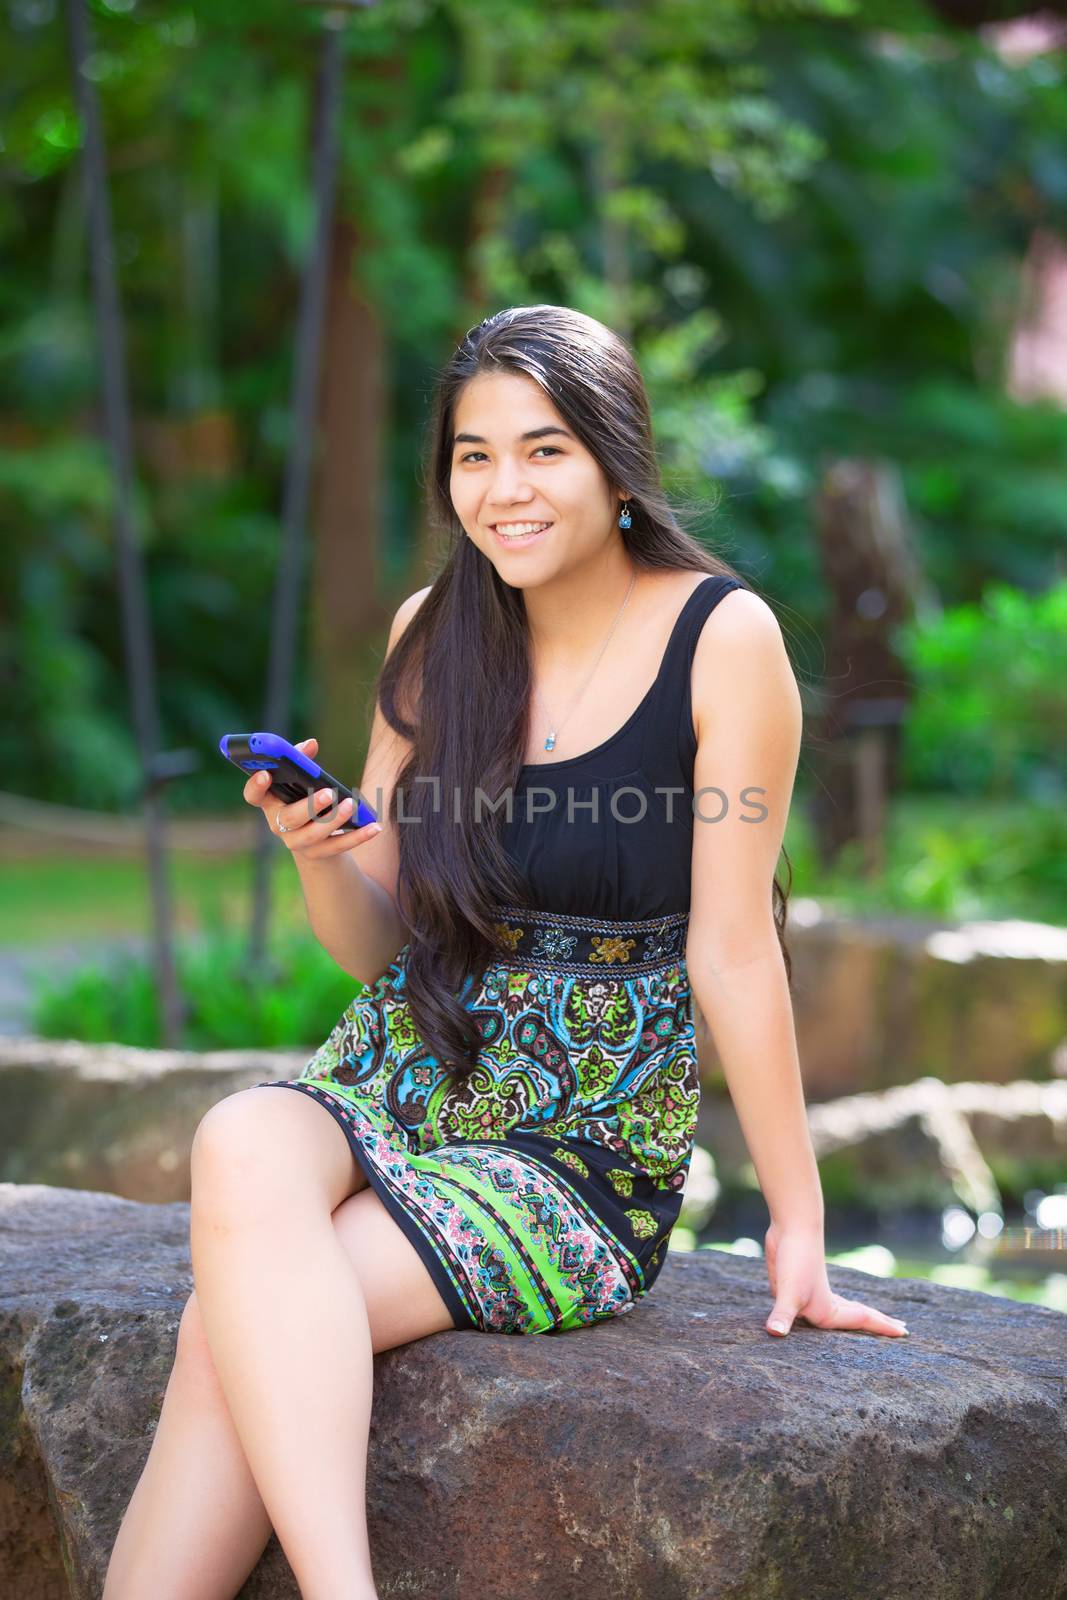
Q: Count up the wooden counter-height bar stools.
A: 0